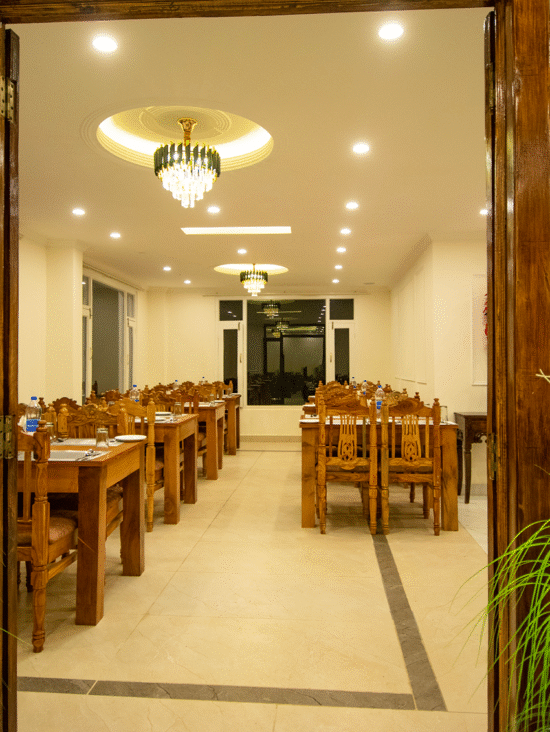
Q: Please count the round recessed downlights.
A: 15